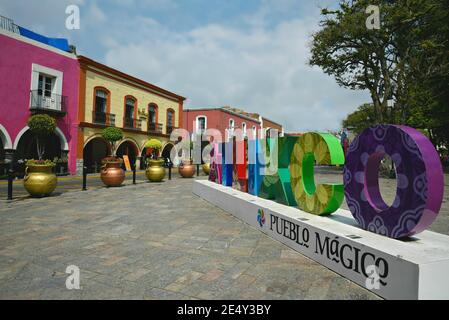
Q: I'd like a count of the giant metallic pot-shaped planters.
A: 5